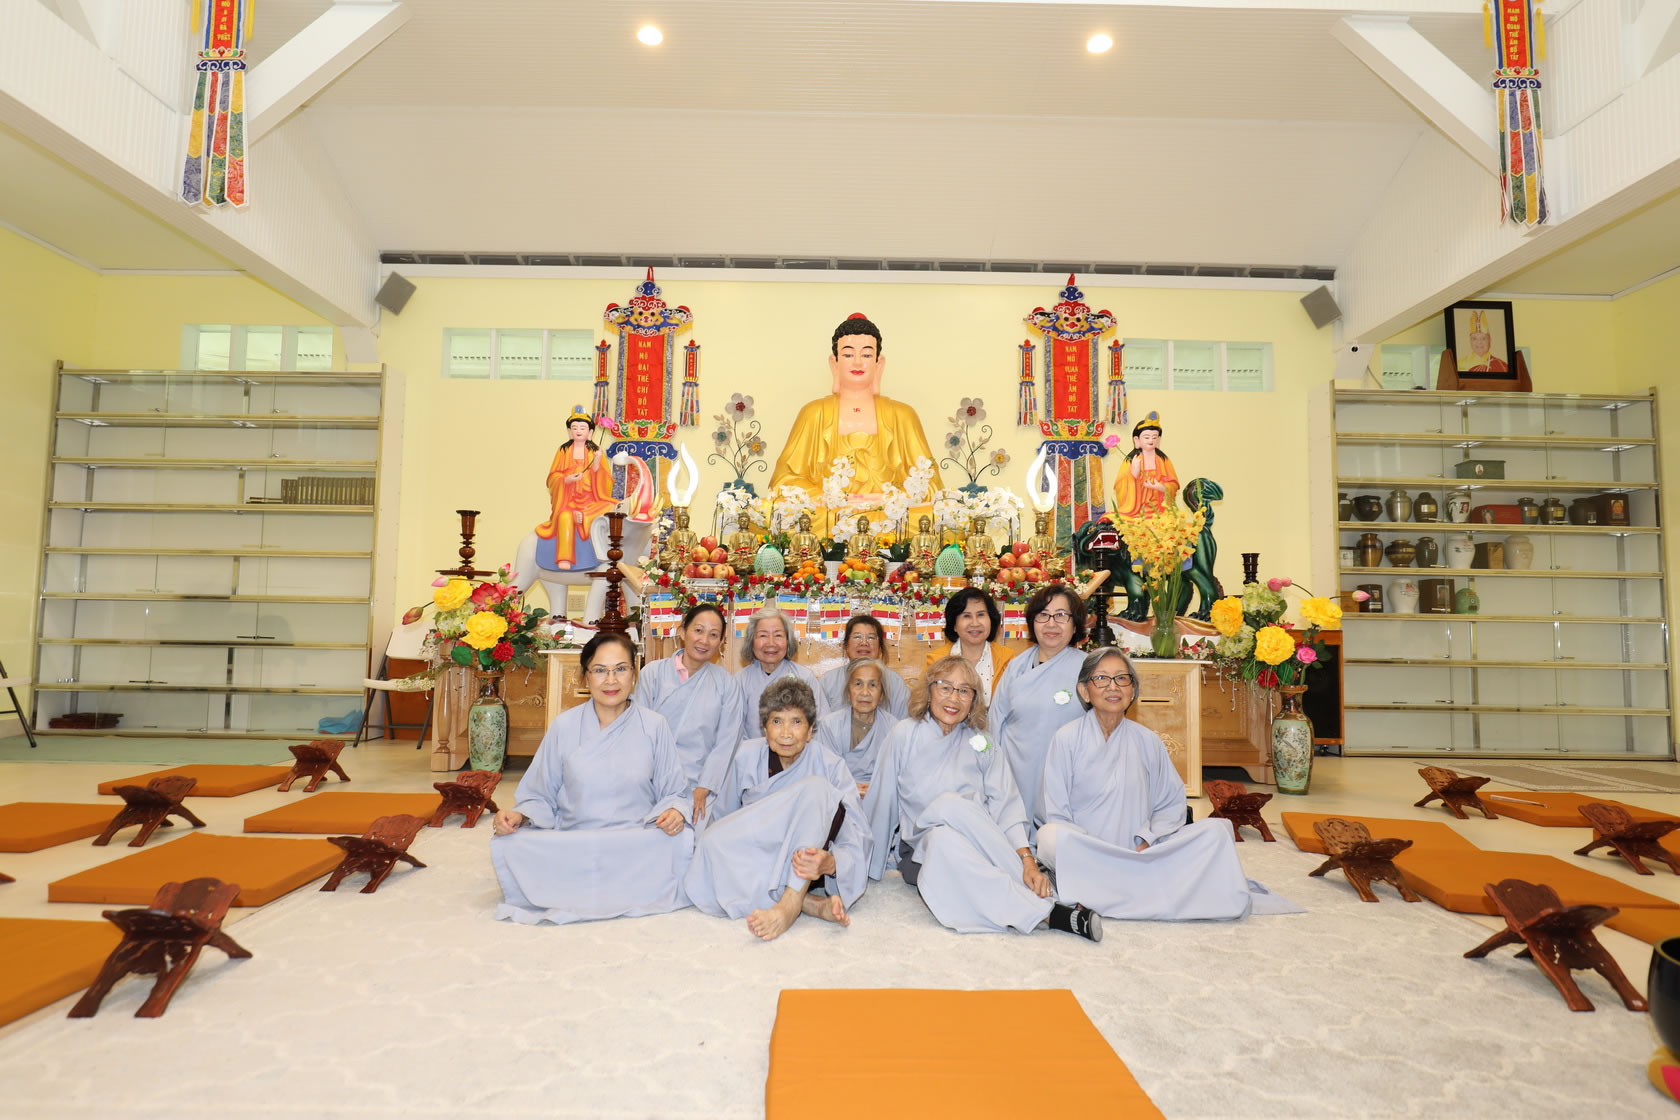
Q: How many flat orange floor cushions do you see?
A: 11